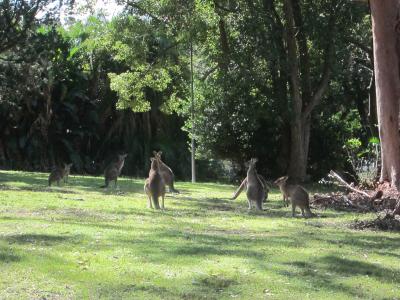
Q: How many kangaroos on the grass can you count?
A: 7